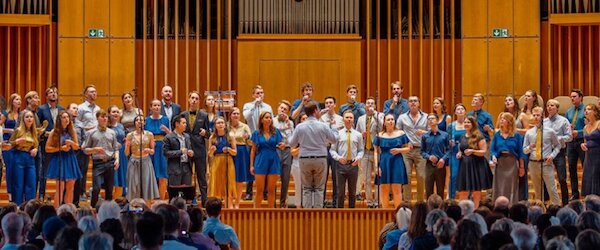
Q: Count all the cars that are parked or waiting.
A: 0